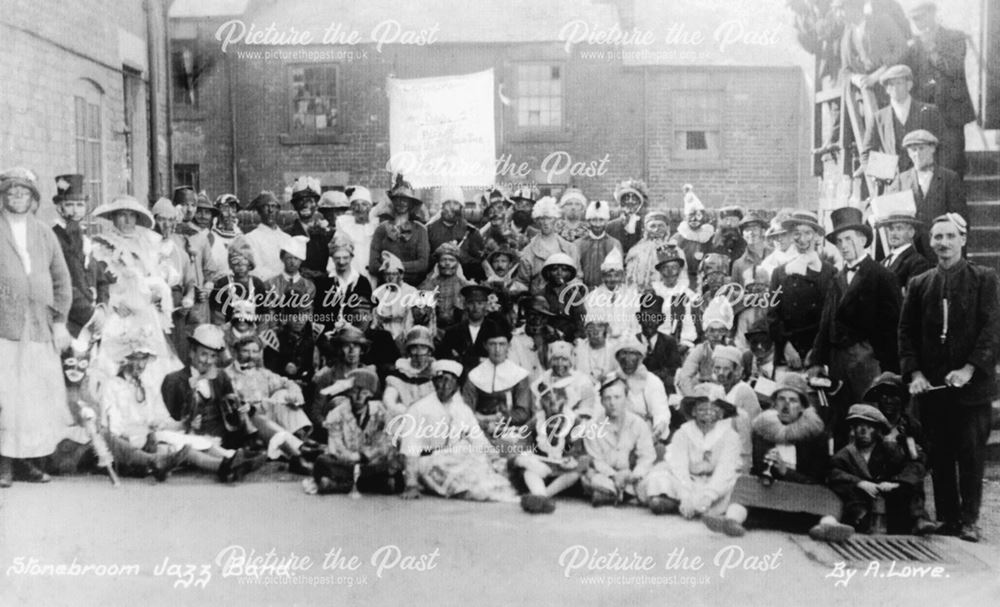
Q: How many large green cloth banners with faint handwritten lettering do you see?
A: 0